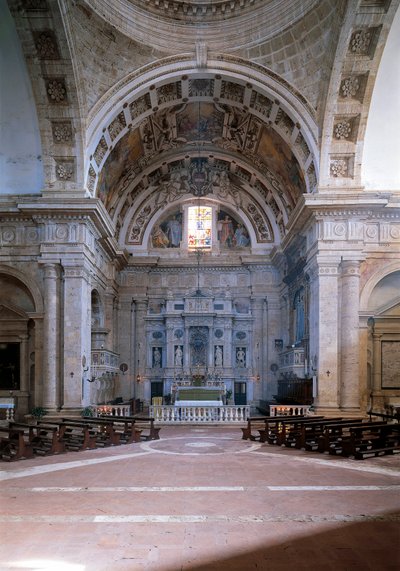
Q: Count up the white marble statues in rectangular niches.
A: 4